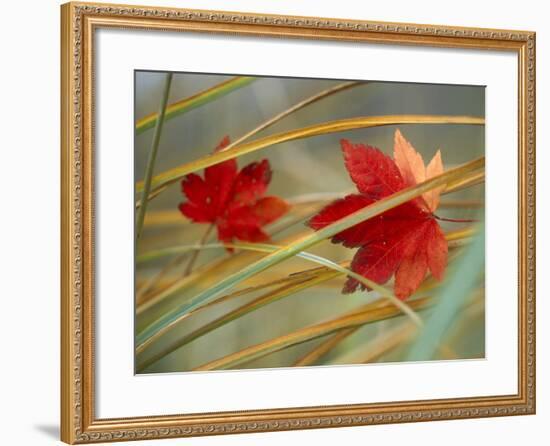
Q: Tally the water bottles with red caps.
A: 0